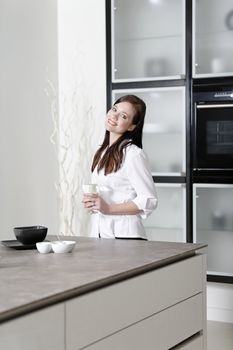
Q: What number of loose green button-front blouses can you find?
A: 0